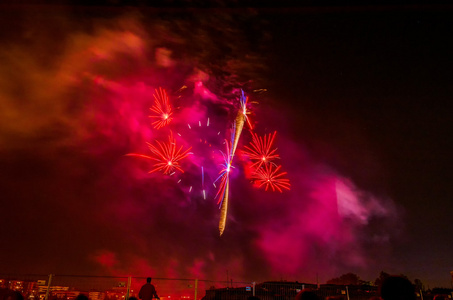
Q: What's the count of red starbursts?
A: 4